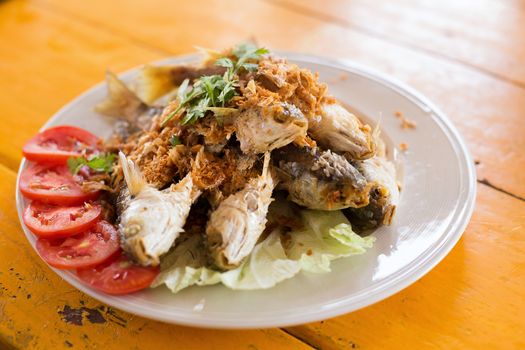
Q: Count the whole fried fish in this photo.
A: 6